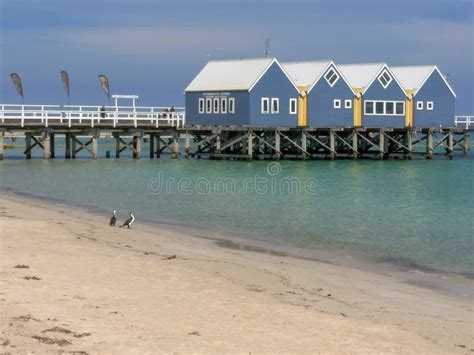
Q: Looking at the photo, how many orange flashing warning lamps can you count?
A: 0